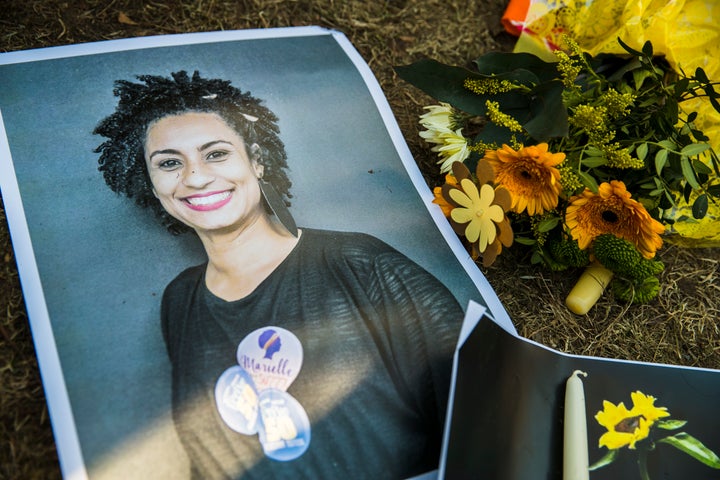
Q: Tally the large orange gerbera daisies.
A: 2